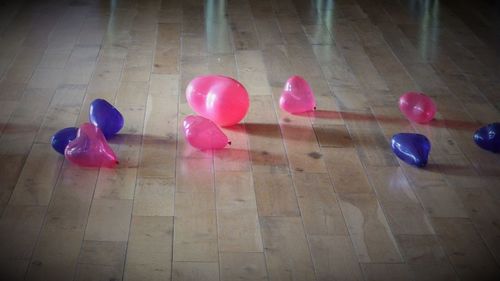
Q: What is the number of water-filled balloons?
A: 0